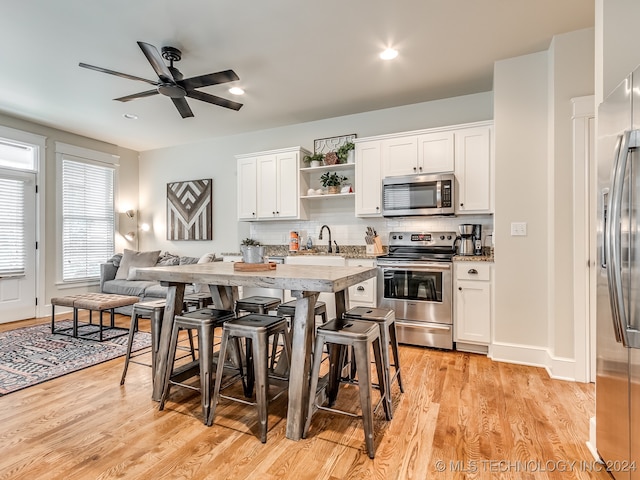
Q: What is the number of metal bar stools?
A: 8